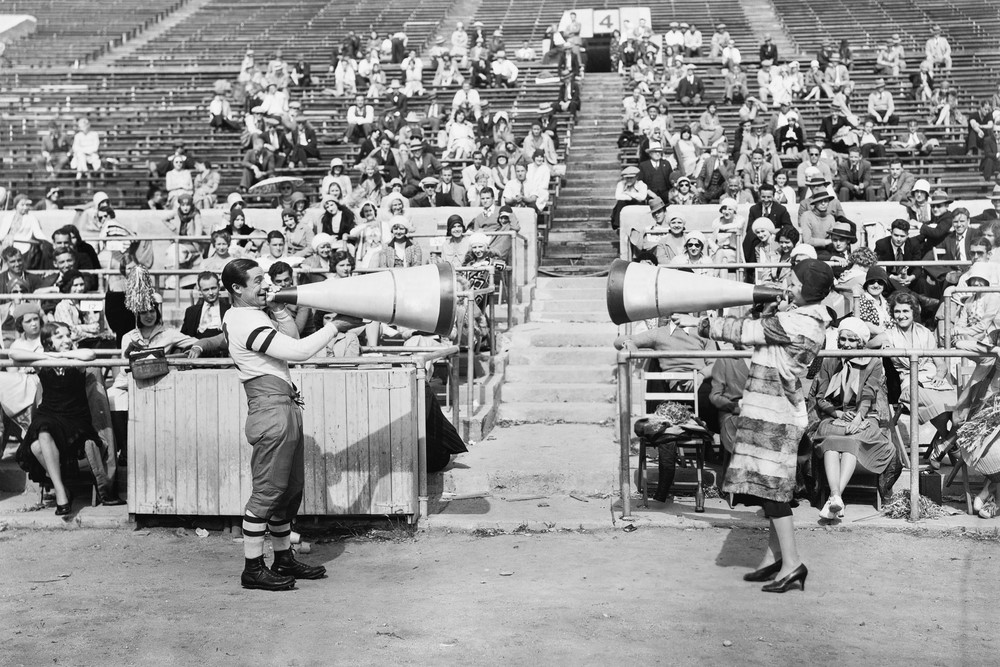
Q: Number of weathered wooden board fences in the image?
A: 1